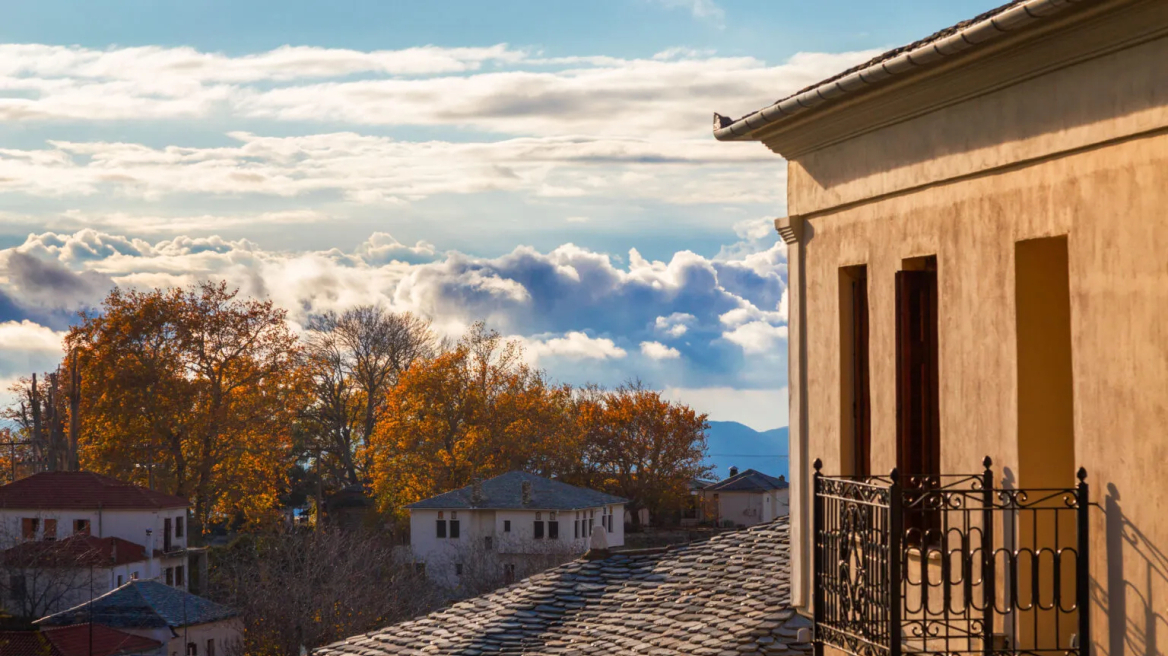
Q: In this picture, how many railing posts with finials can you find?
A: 4